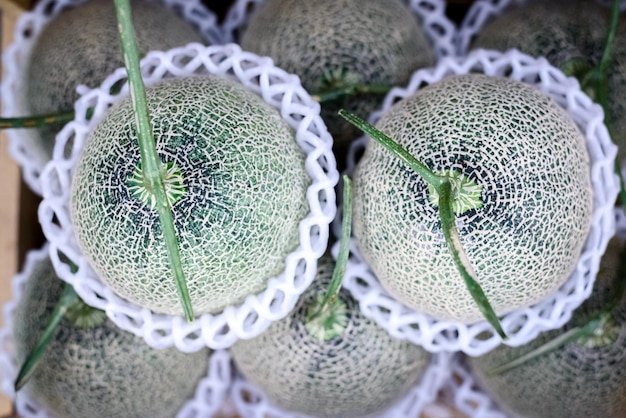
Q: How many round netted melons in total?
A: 8